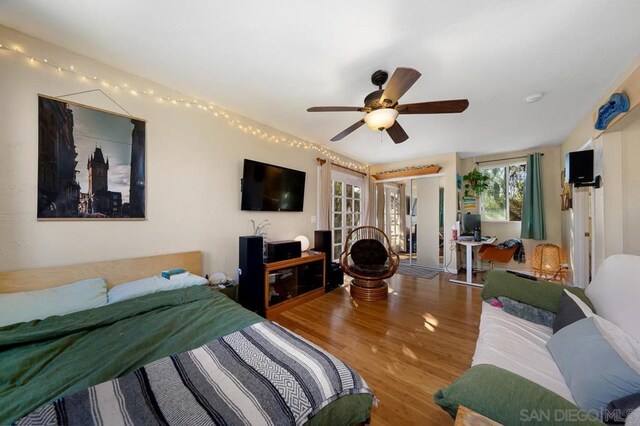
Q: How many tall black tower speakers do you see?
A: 2